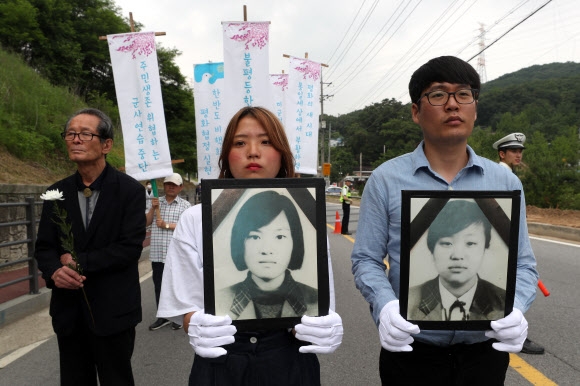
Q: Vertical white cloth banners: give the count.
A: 5